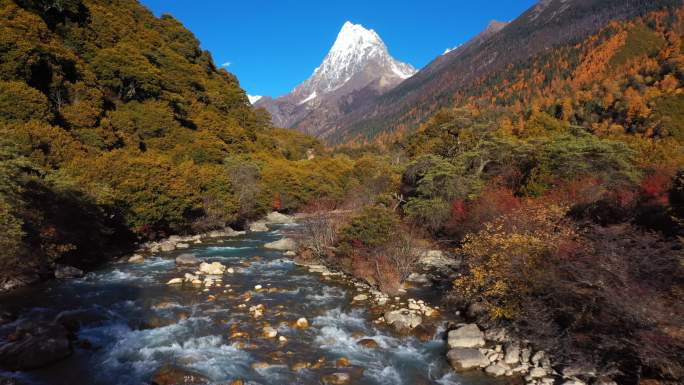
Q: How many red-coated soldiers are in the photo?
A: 0